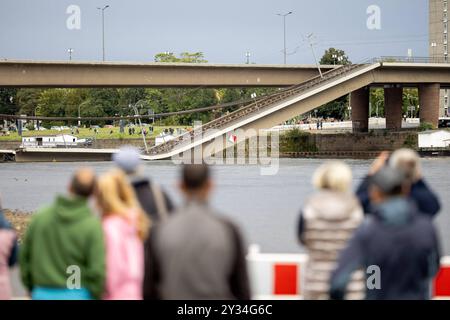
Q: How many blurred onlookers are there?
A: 8